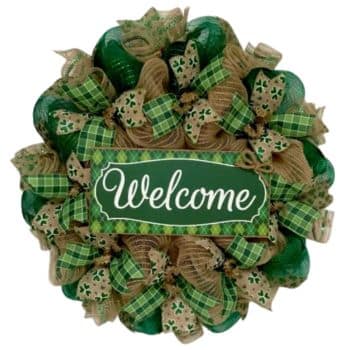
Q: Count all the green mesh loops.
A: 10